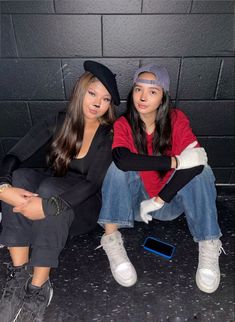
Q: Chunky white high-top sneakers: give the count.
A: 2